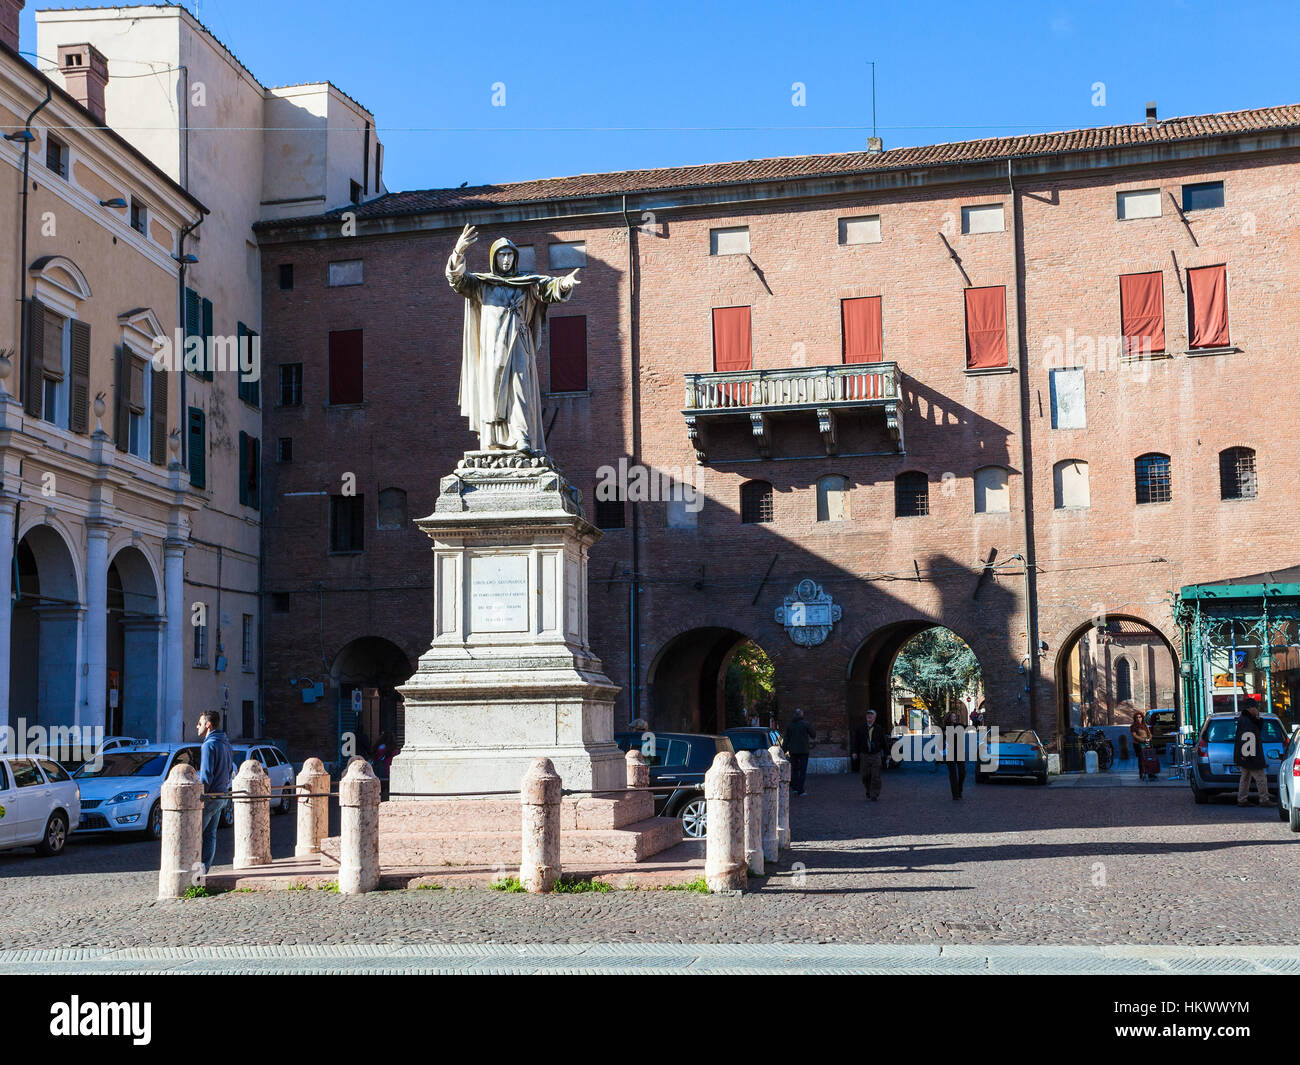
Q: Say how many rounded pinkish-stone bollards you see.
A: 10